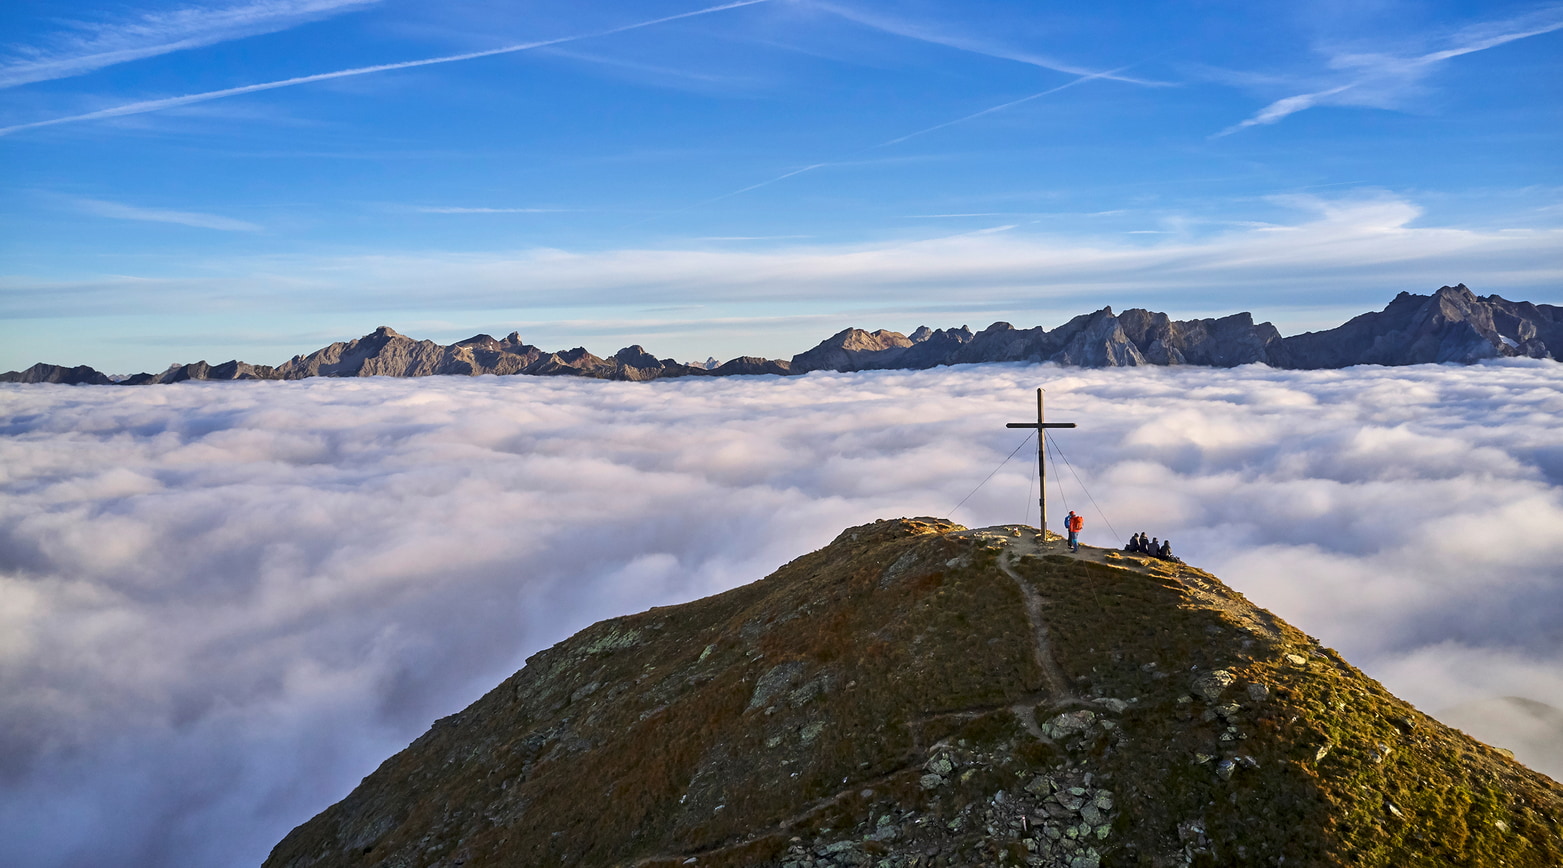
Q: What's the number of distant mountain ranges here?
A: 1